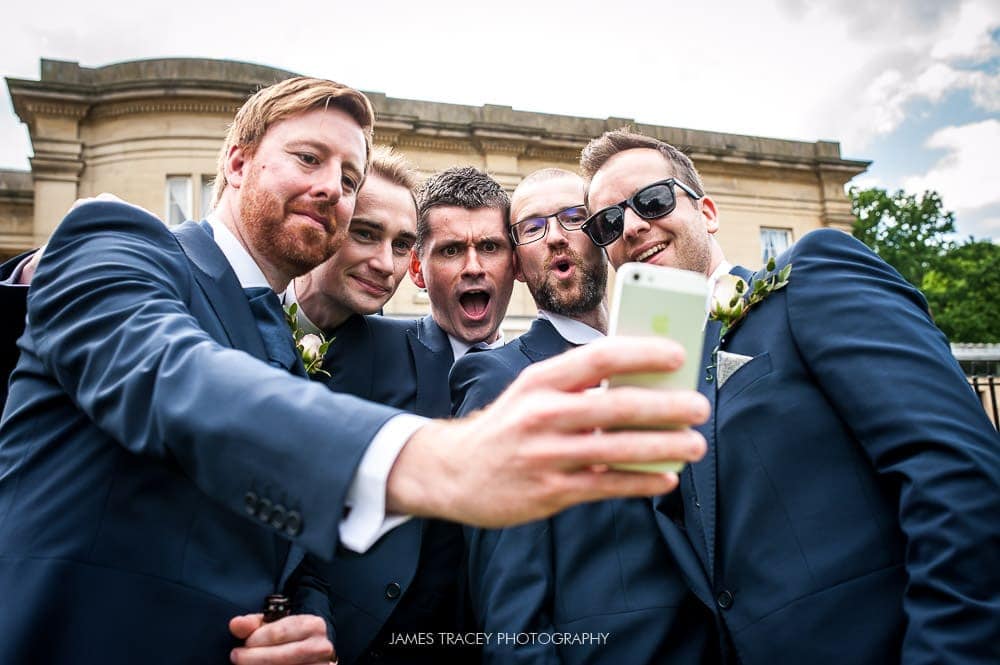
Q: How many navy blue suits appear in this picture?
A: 5